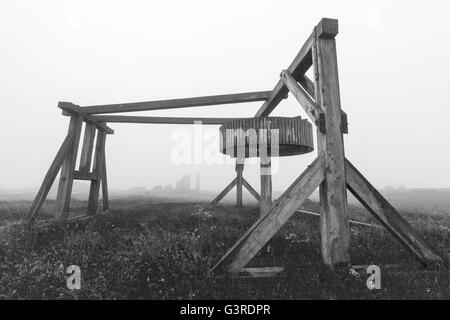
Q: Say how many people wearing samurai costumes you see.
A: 0